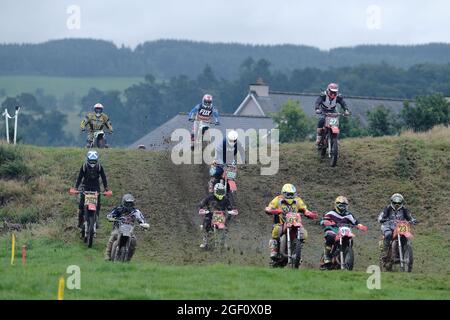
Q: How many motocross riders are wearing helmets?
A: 10